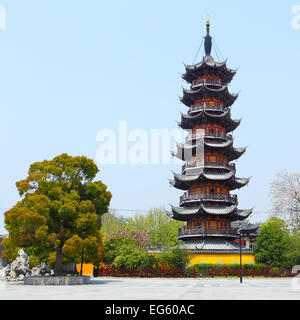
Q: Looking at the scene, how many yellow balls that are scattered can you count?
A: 0